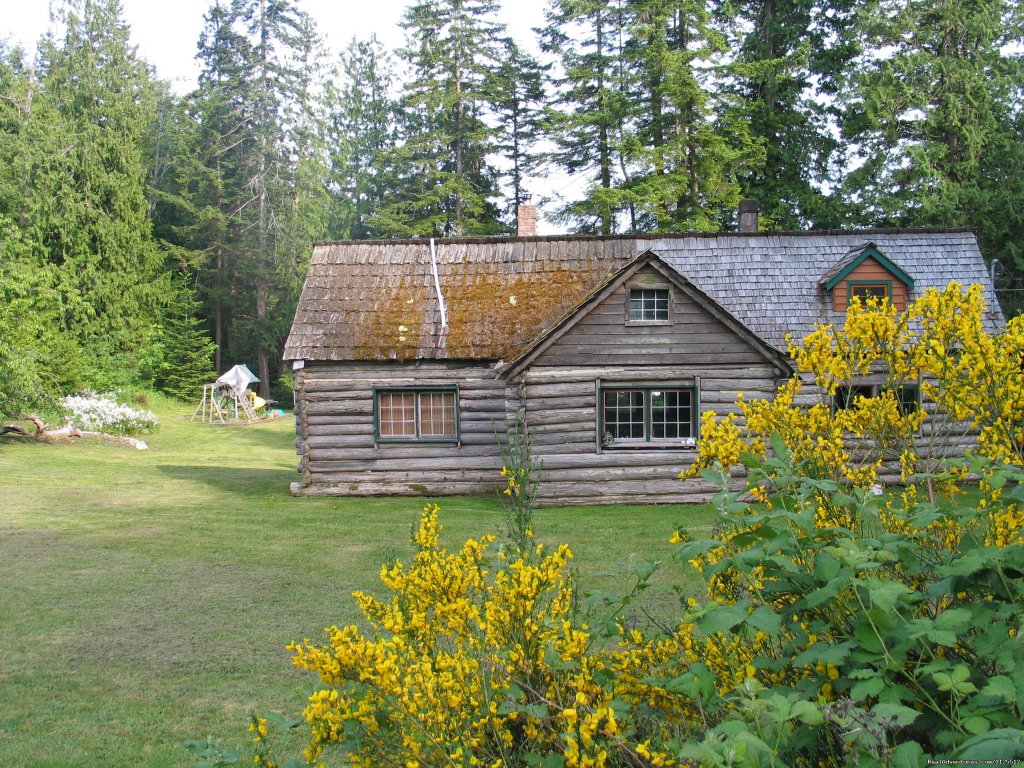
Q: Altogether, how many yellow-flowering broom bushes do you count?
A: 2